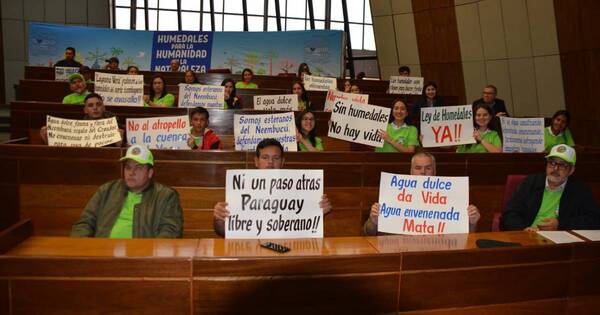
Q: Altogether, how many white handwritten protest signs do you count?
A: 15